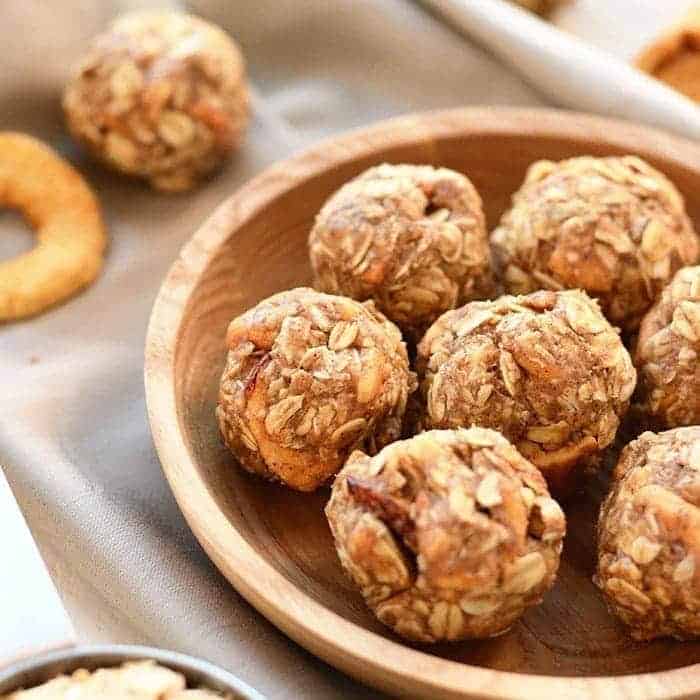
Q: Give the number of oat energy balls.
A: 8